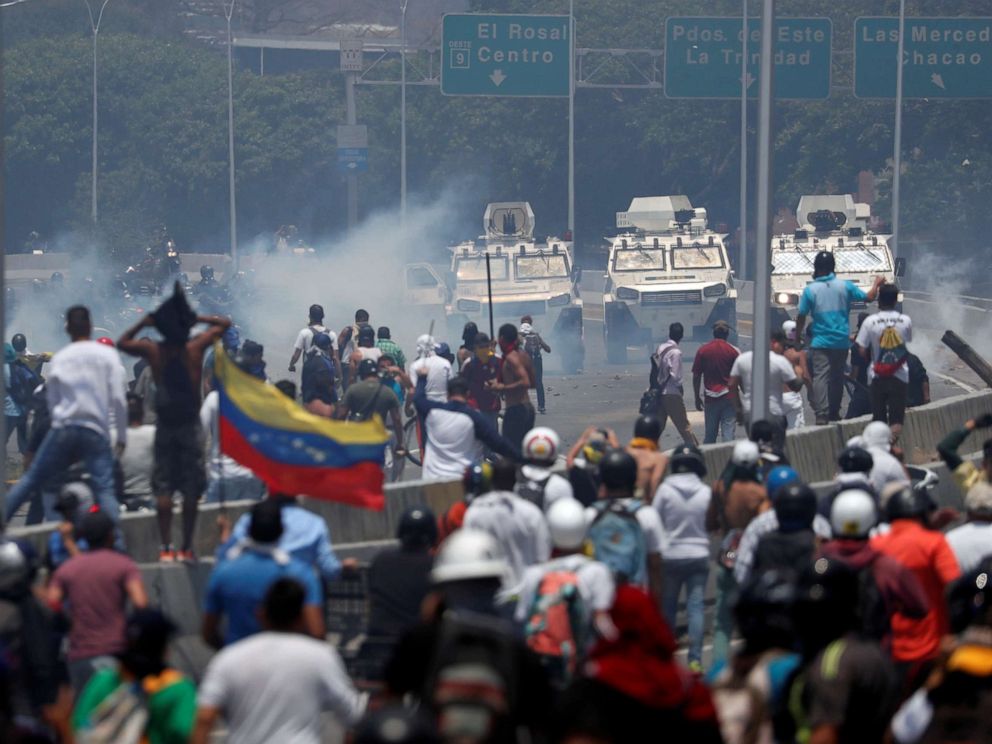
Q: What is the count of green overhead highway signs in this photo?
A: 3